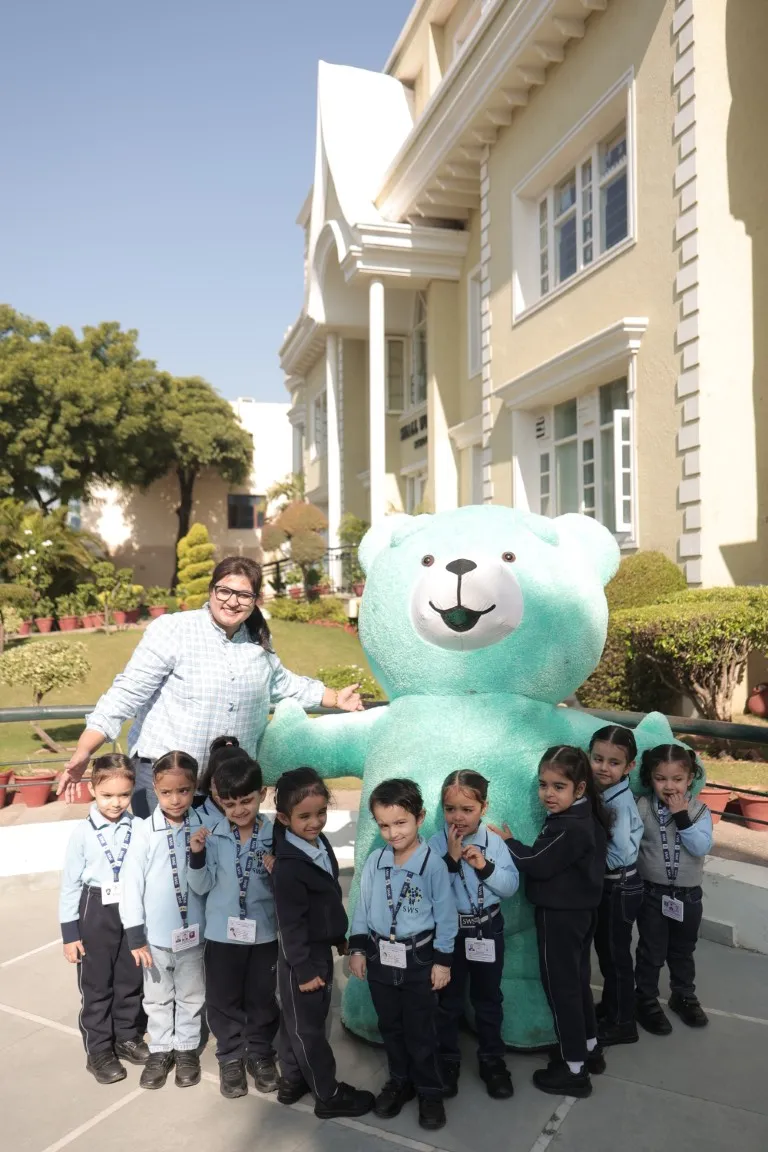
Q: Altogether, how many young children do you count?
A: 10